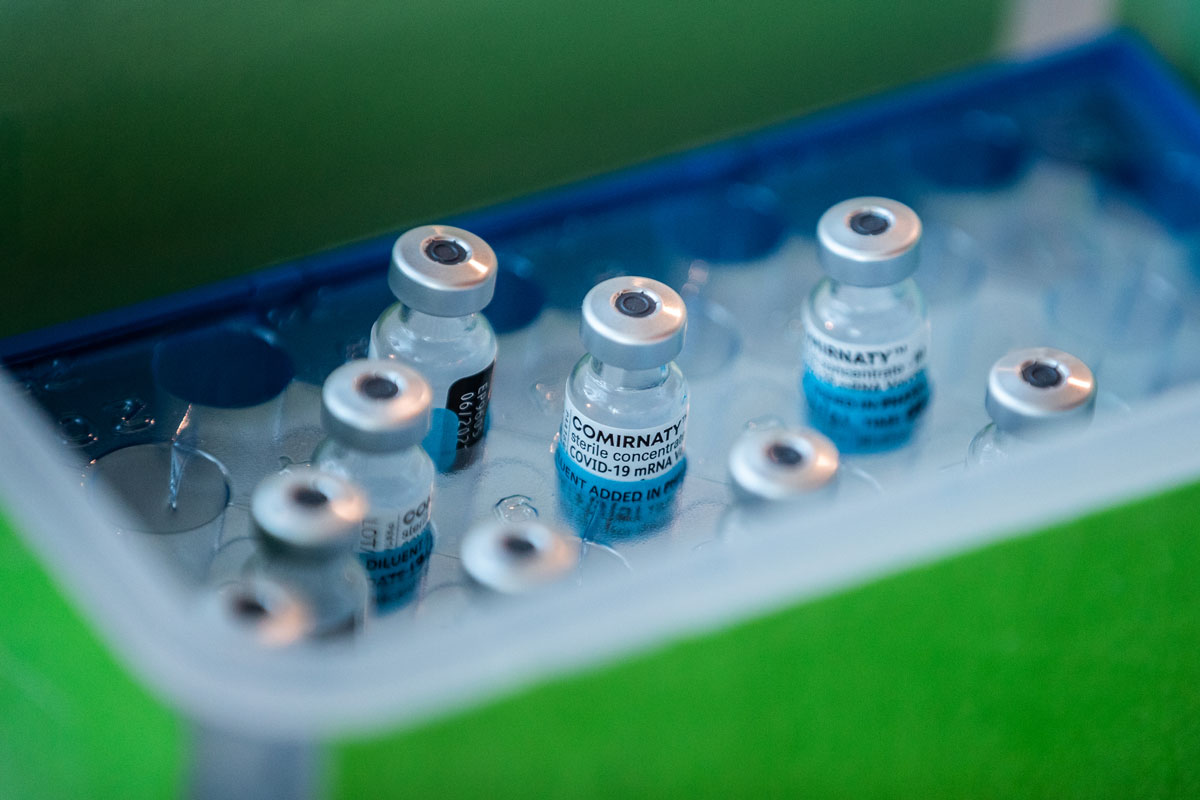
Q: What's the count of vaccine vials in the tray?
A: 9